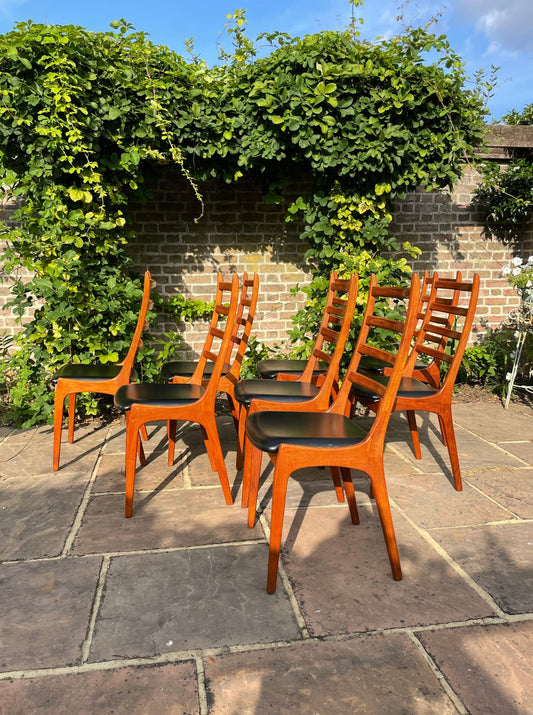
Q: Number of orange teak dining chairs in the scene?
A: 8